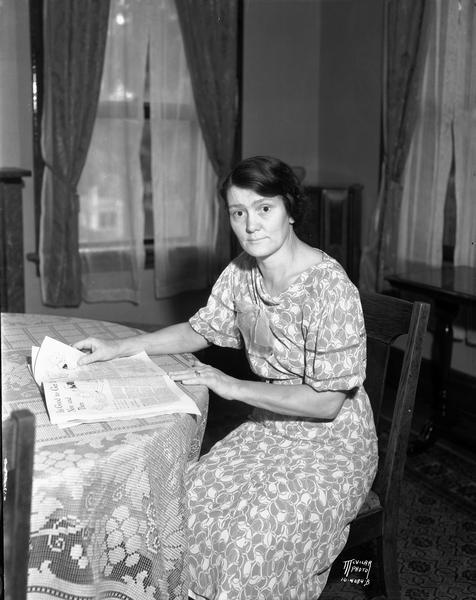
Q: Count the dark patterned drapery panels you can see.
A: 3